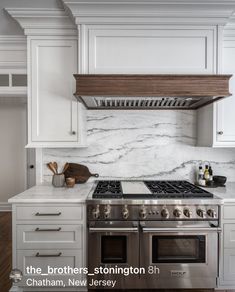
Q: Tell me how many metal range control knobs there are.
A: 9